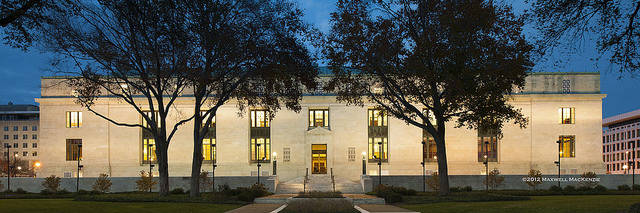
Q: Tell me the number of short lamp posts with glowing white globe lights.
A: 2